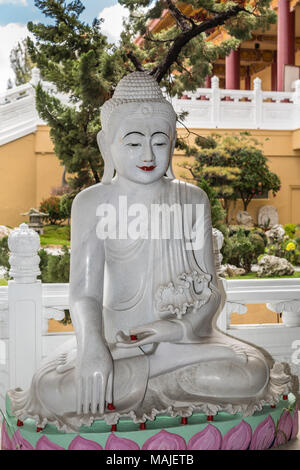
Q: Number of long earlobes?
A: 2